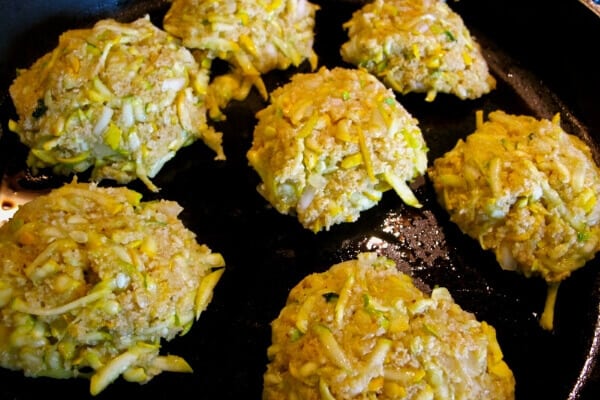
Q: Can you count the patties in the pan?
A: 7